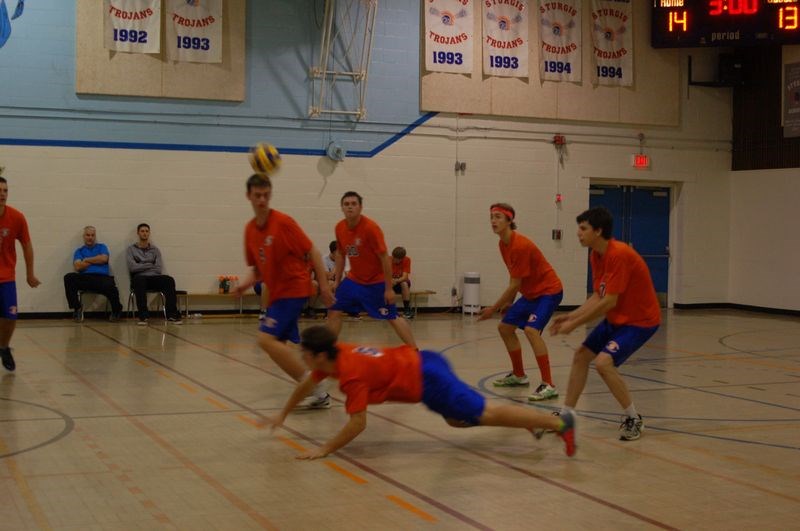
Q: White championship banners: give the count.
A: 6